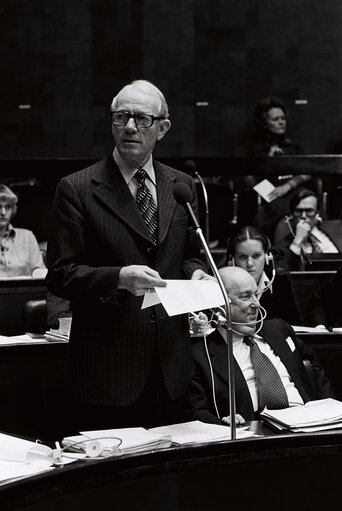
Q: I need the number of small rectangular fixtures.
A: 3